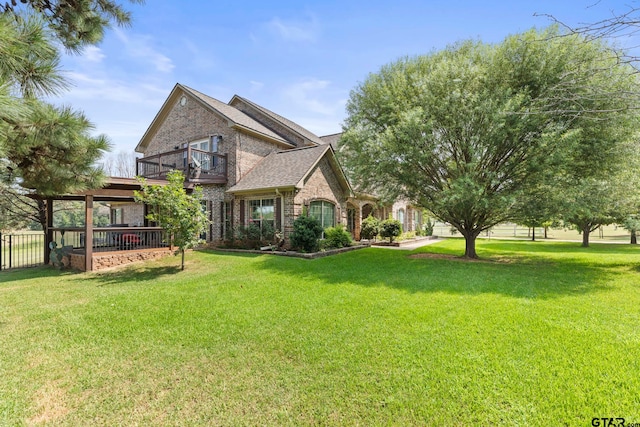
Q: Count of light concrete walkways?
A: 1